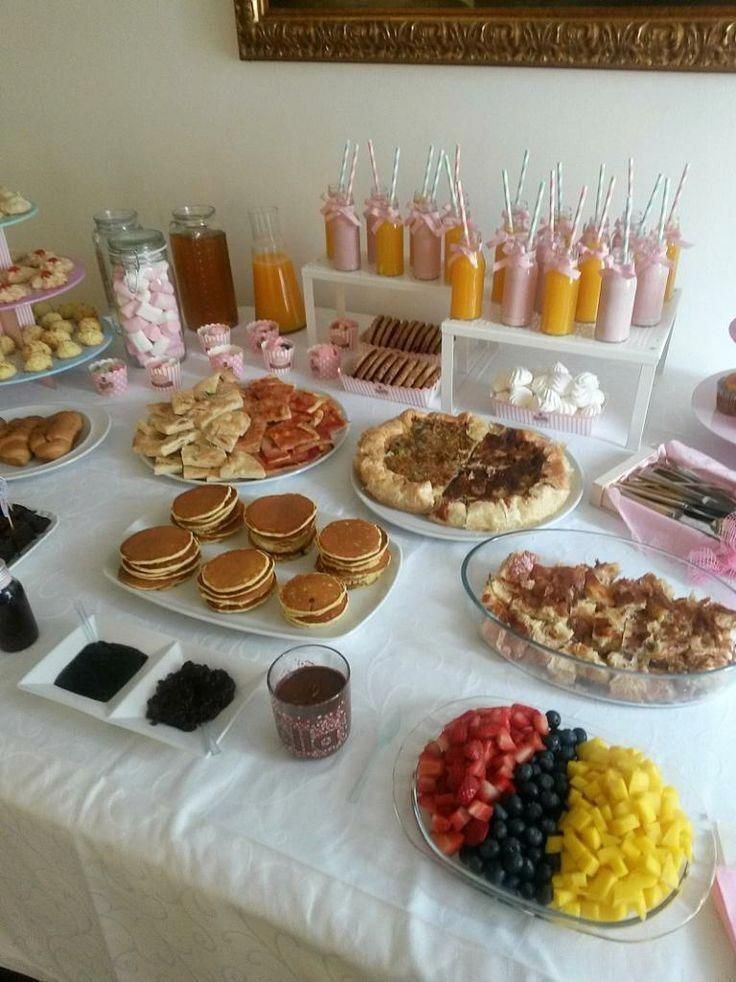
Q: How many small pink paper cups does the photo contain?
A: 8